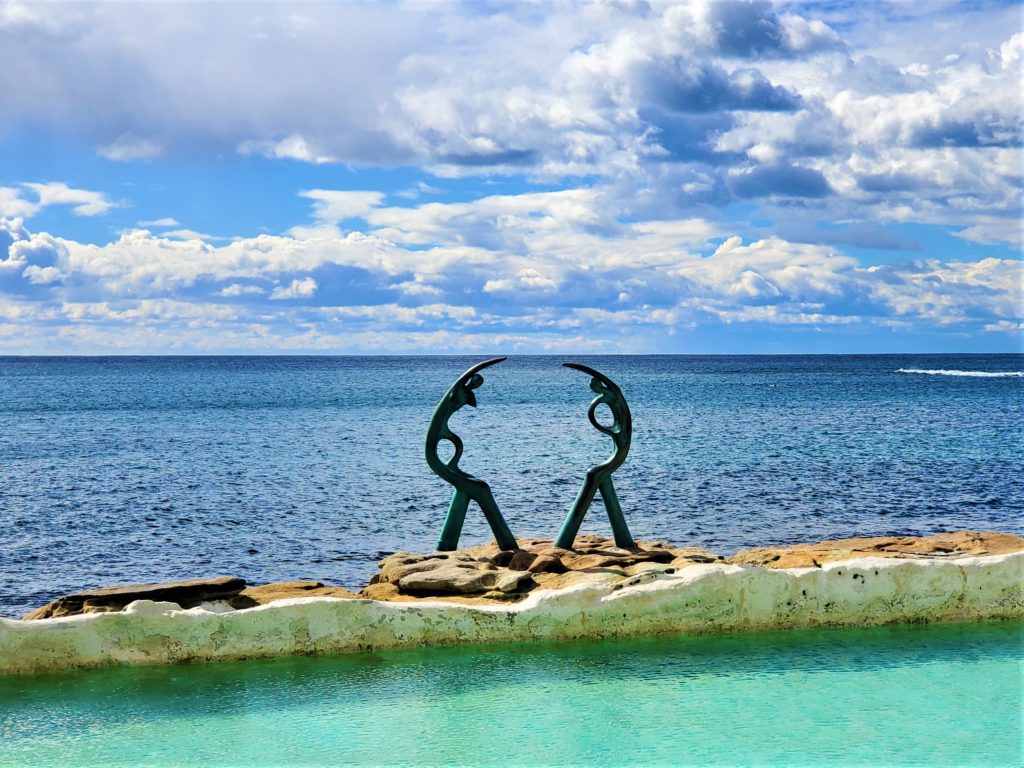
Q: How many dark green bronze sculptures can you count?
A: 2